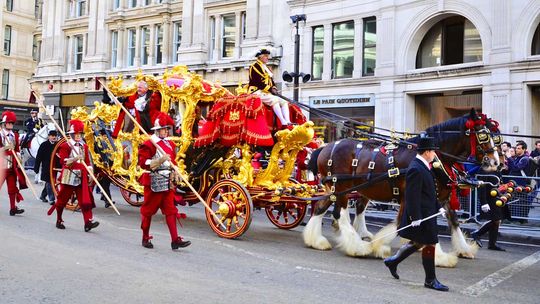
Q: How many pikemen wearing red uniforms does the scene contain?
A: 3